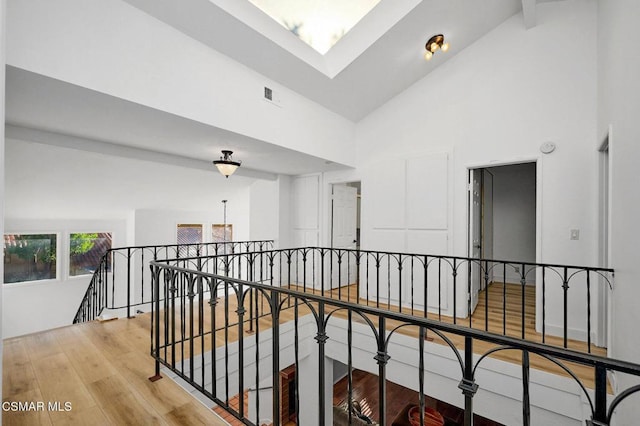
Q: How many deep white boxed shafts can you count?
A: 1